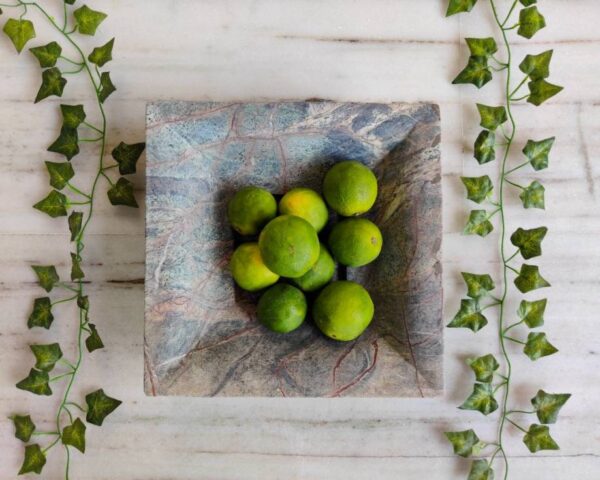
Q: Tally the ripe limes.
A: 9